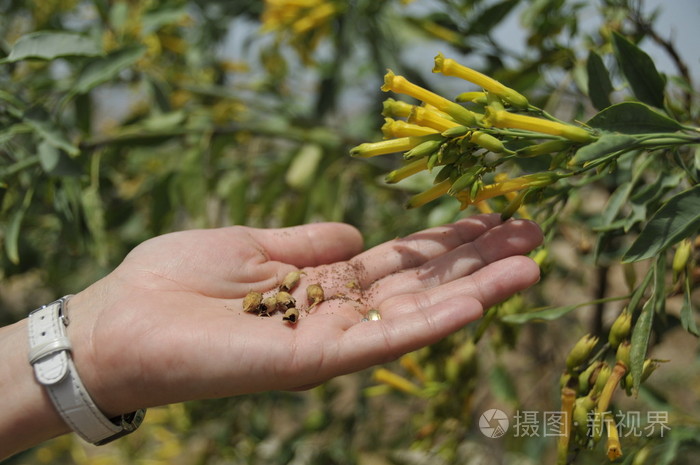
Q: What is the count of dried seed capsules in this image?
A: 6